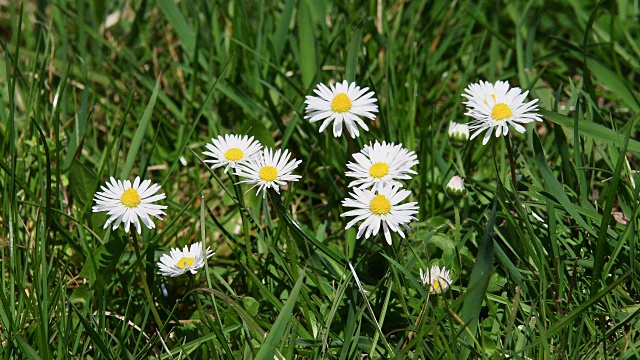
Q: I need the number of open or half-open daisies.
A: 10